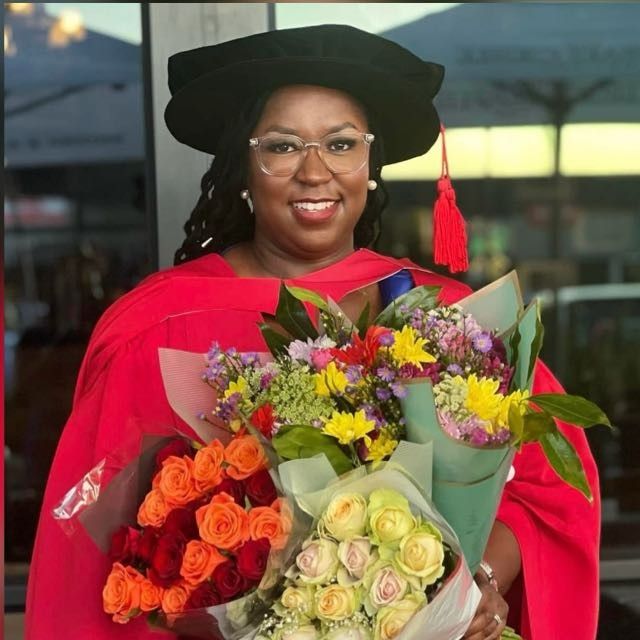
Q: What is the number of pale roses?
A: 11